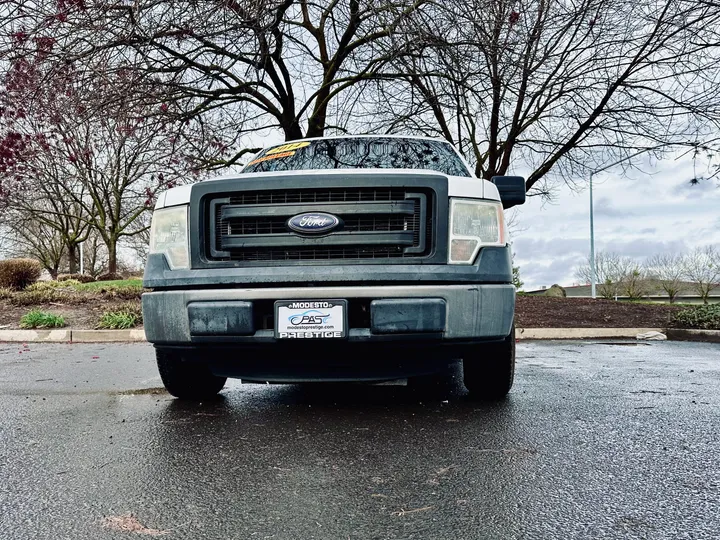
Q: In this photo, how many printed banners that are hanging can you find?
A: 0